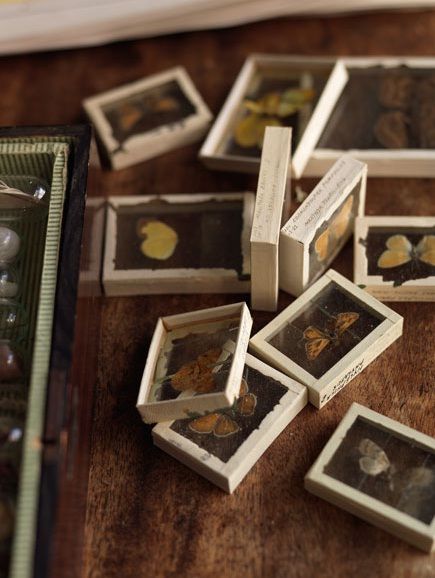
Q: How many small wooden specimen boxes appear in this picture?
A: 11